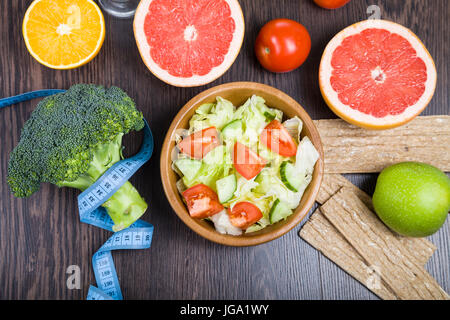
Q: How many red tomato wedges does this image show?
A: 5